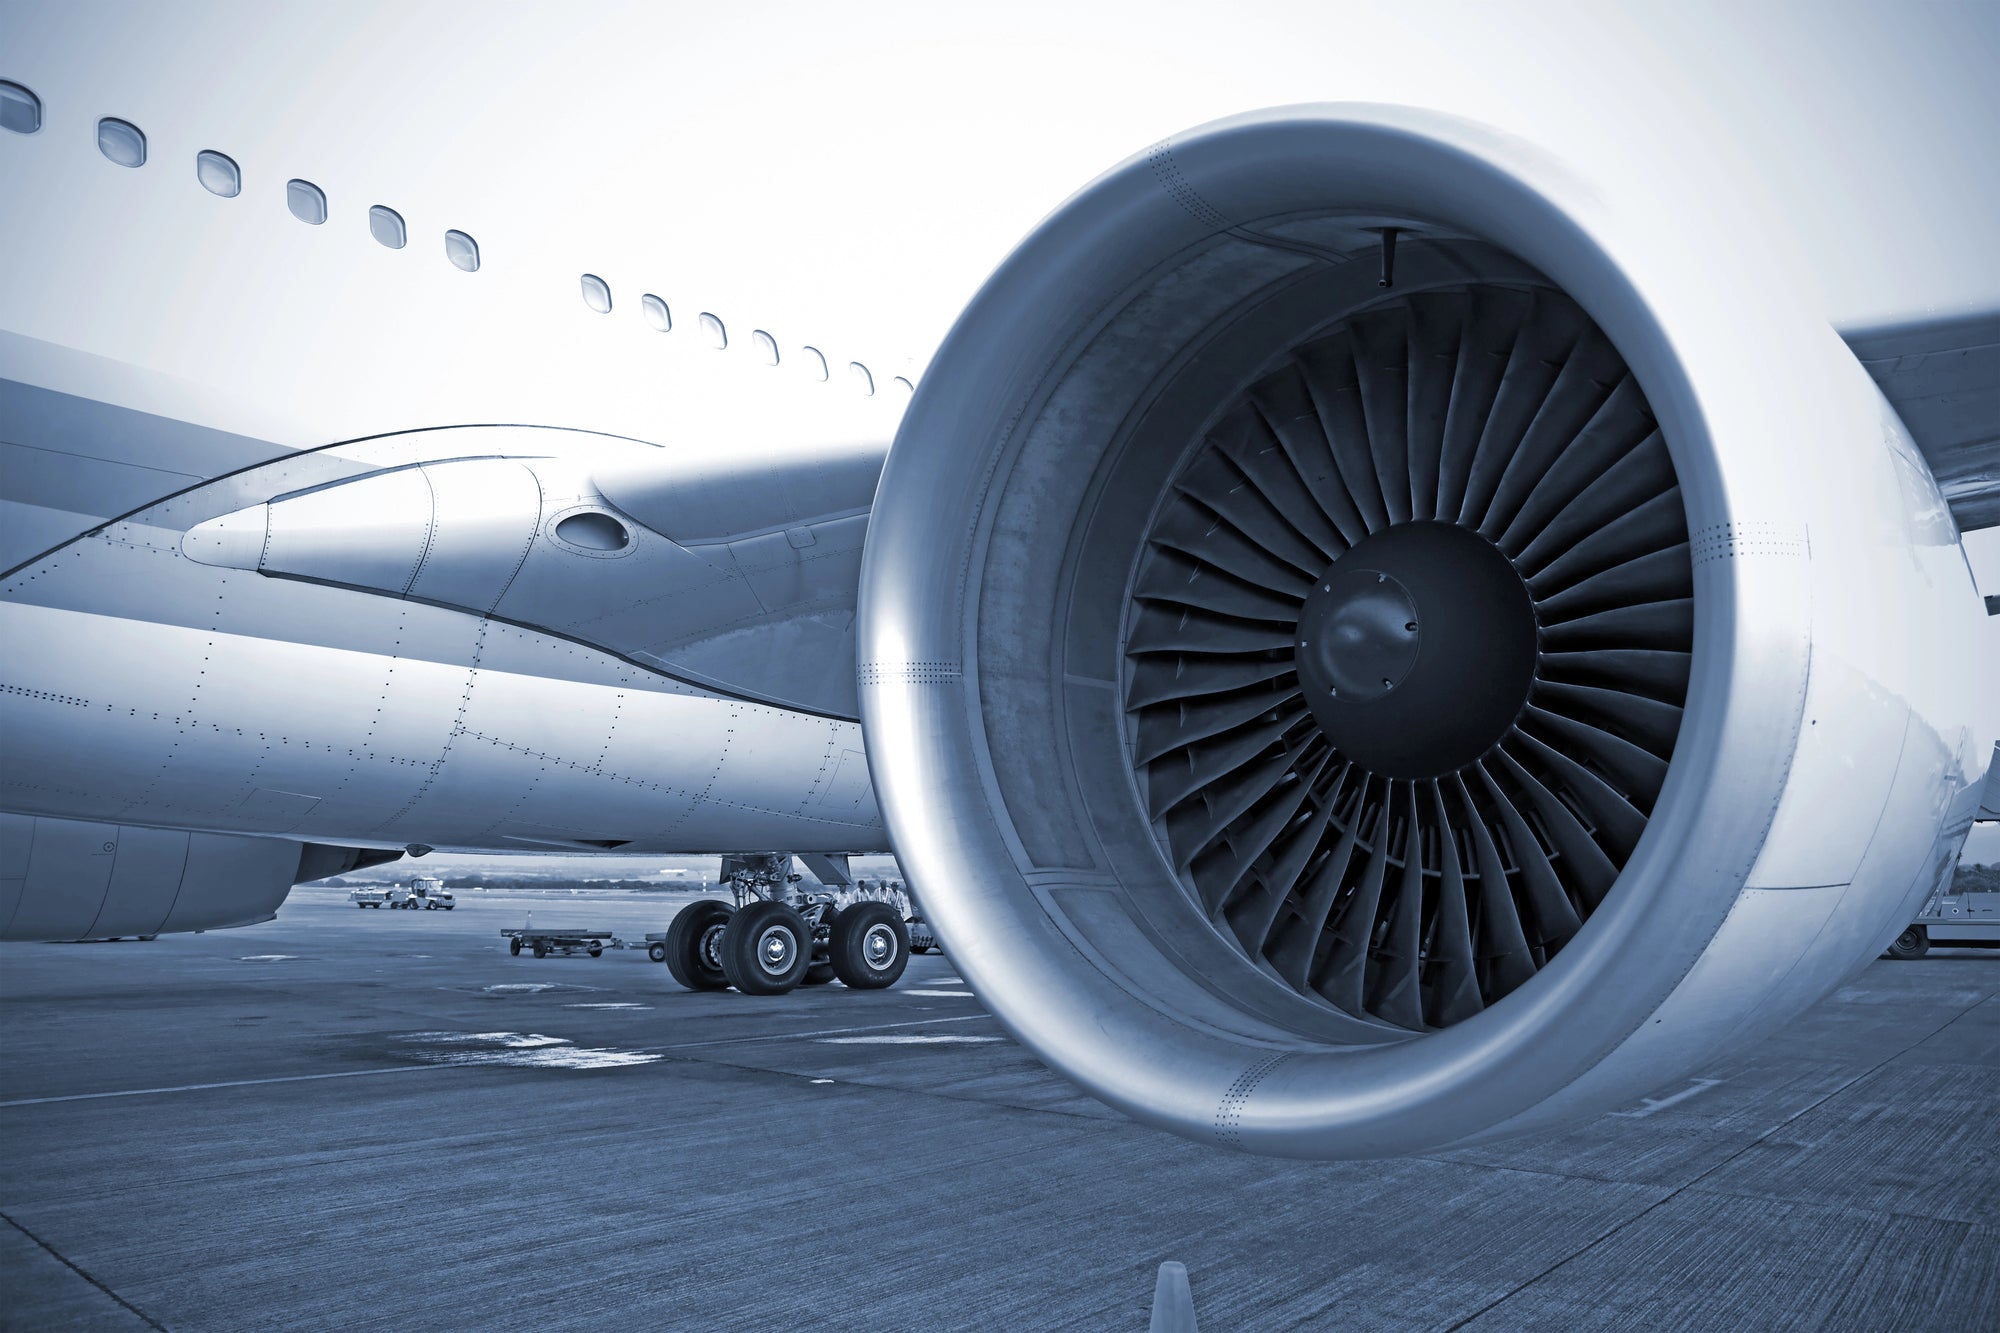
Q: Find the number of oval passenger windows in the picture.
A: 13